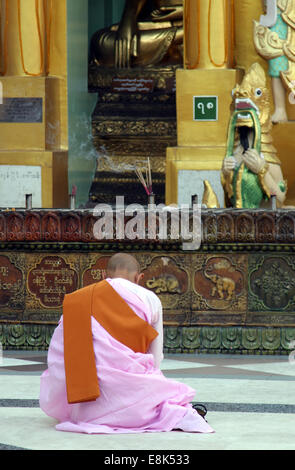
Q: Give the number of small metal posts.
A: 5